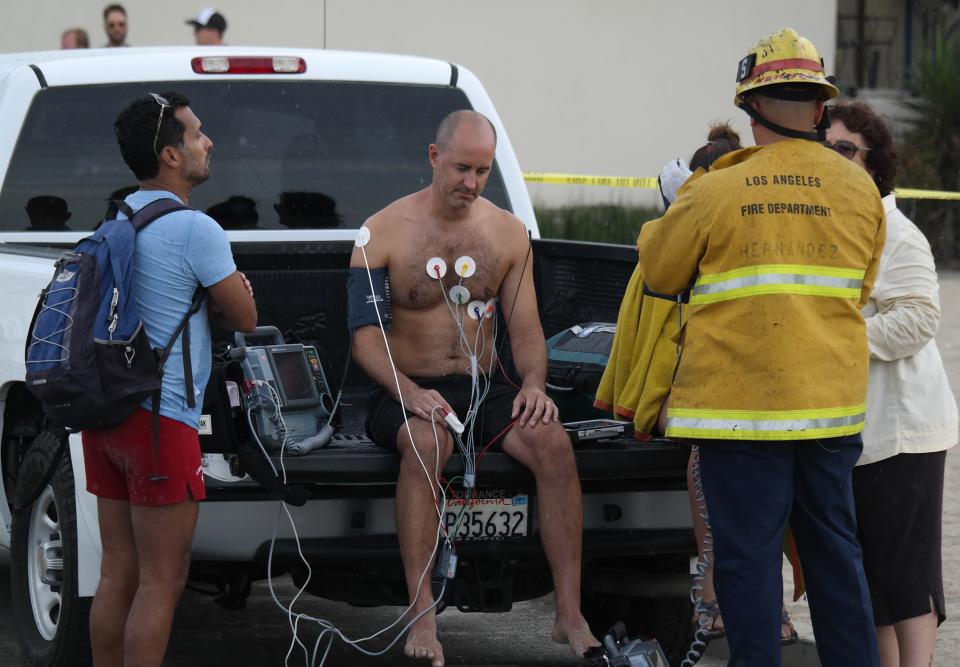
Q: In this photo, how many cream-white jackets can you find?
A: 1